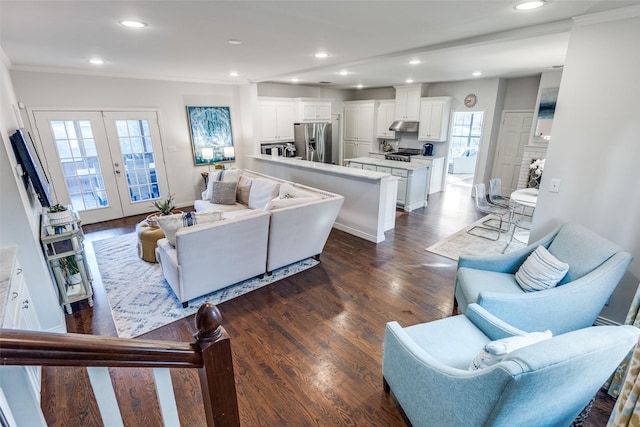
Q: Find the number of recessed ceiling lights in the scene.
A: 11